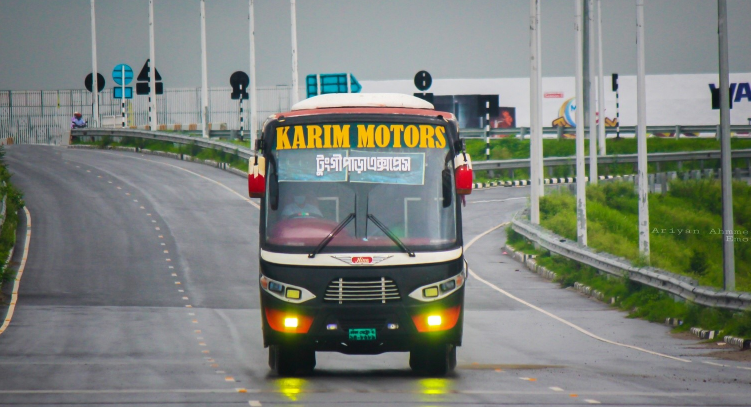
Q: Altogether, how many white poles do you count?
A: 11